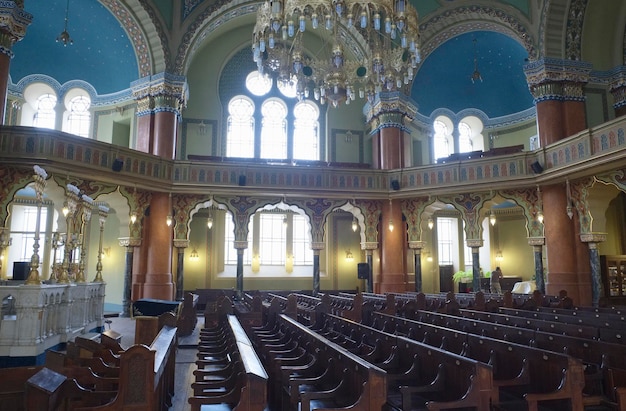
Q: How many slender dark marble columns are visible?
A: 9